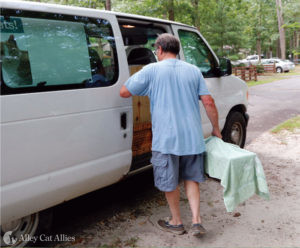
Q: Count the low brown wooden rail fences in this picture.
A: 1